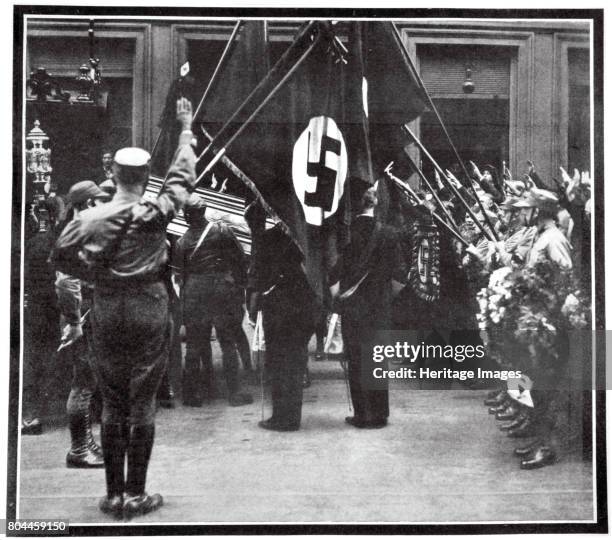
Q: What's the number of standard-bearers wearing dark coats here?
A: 2